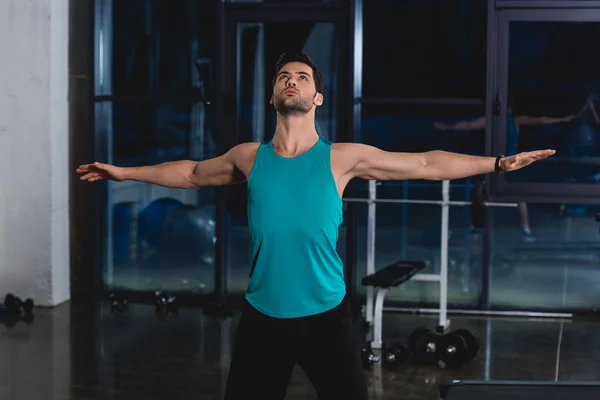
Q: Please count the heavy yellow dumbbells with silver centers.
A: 0